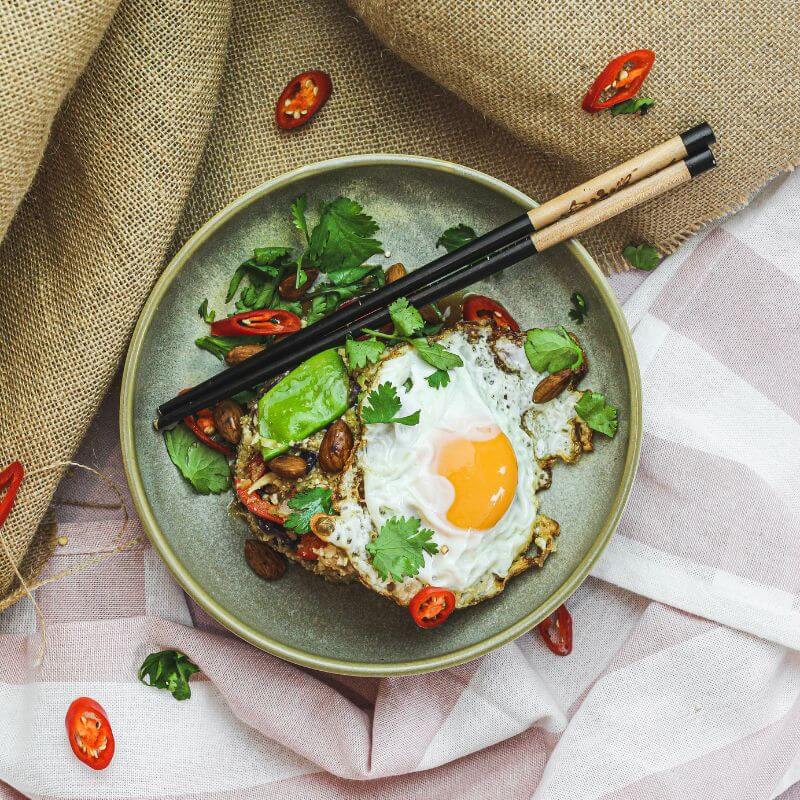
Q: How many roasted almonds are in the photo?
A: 8